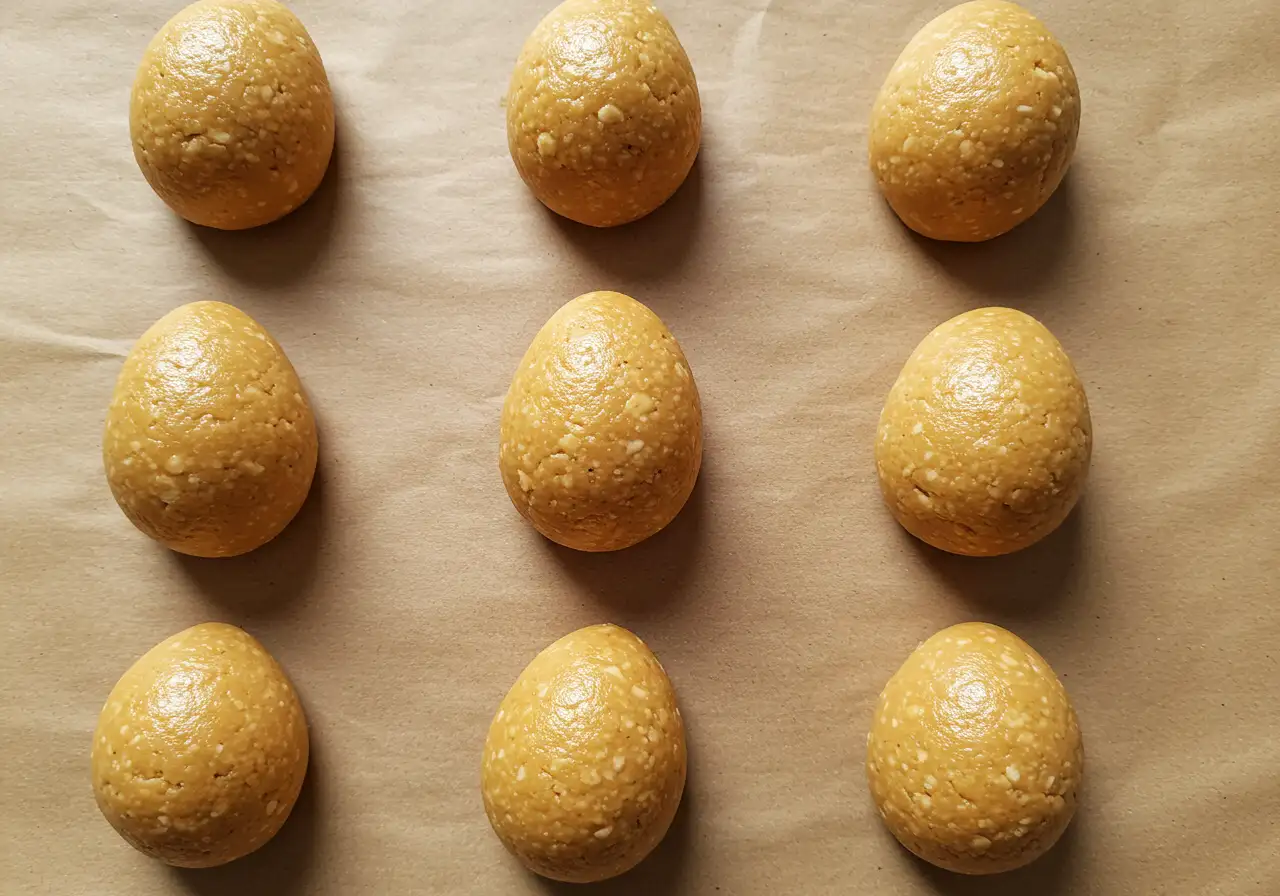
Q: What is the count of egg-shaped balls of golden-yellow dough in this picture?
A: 9